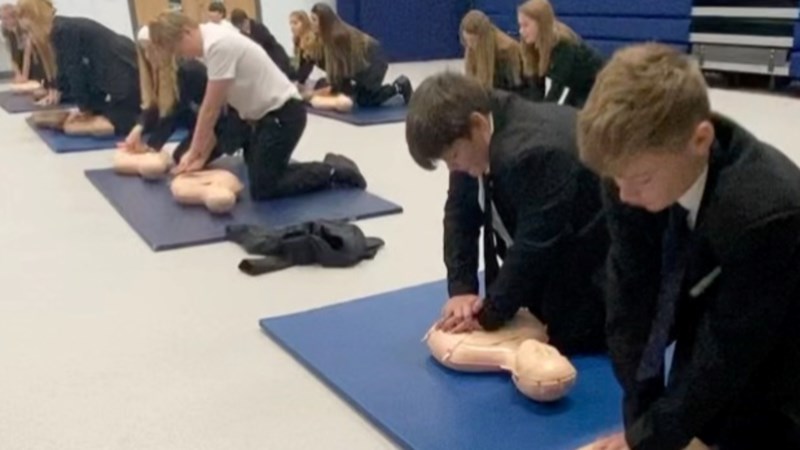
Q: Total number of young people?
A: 12